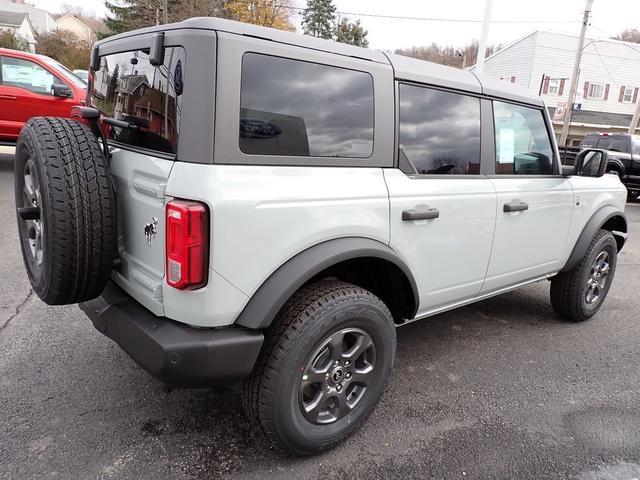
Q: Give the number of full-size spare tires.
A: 1